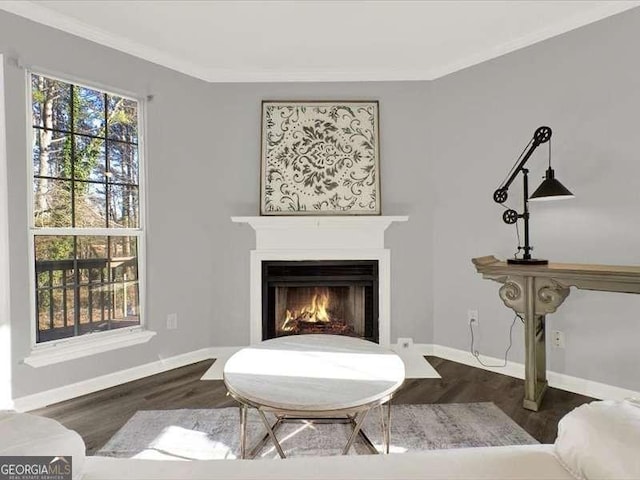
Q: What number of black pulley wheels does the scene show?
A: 3